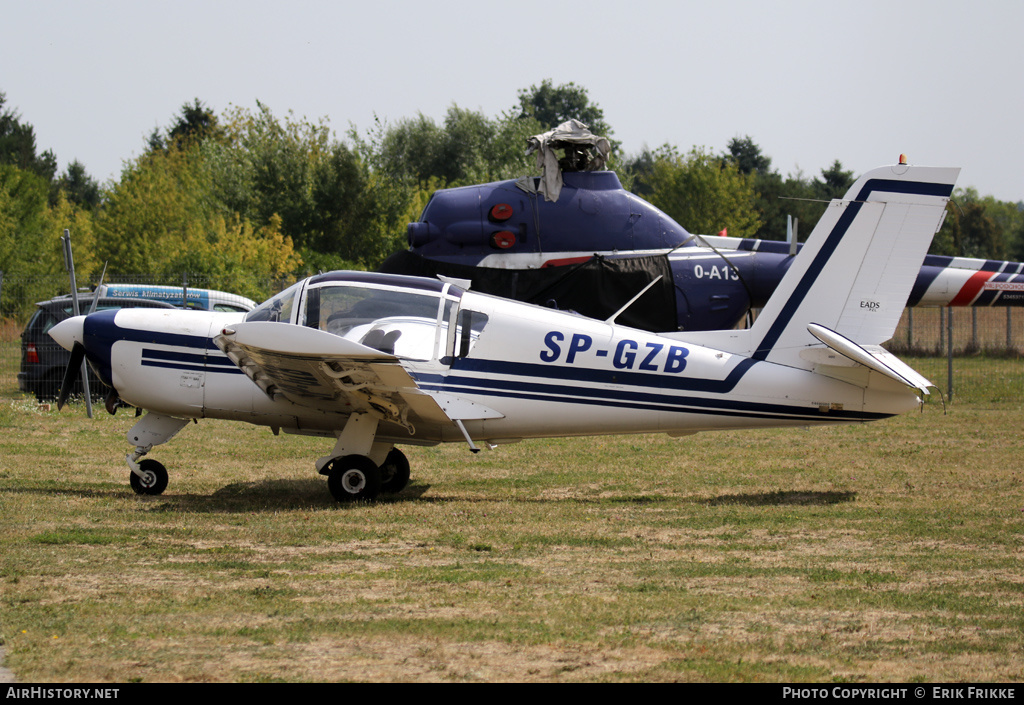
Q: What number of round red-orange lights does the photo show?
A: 2